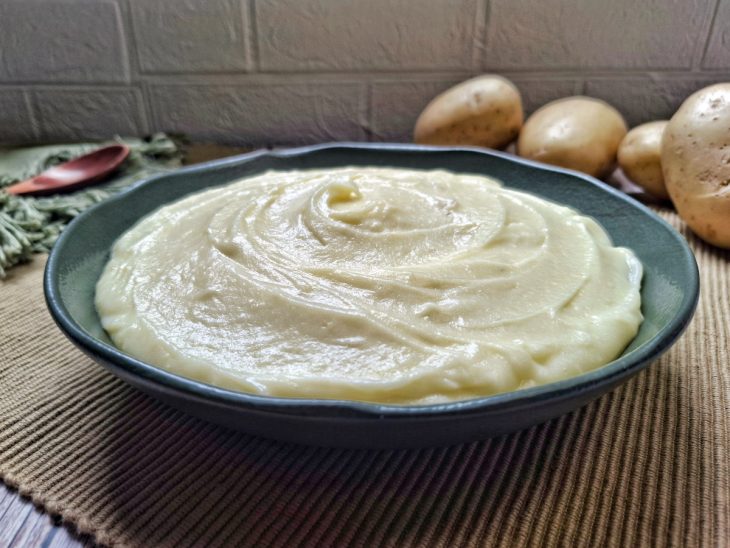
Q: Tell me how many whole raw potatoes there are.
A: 4